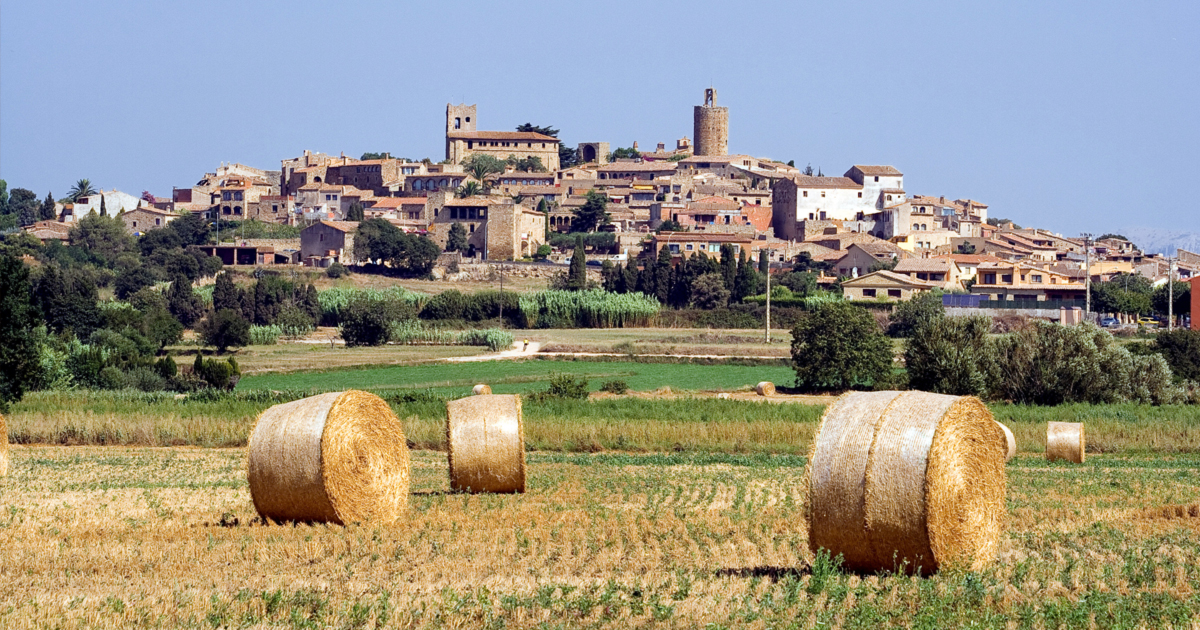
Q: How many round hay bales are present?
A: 8